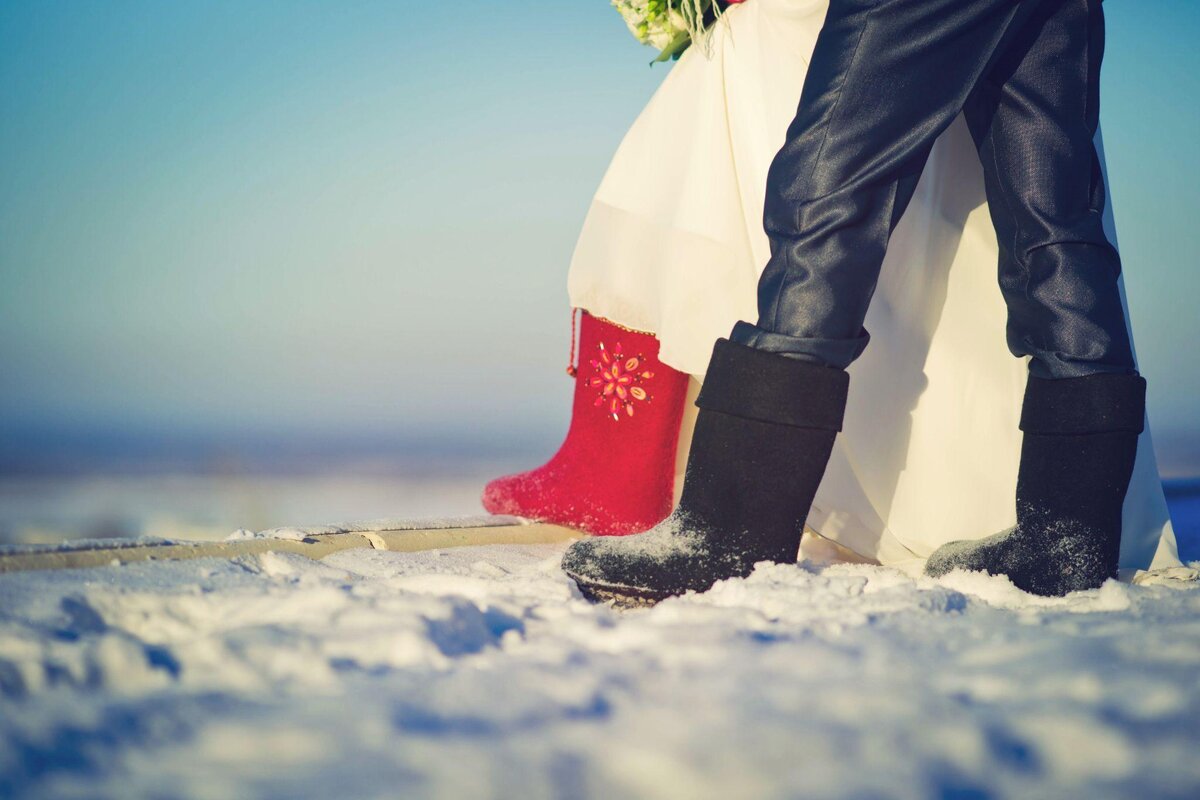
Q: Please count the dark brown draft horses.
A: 0